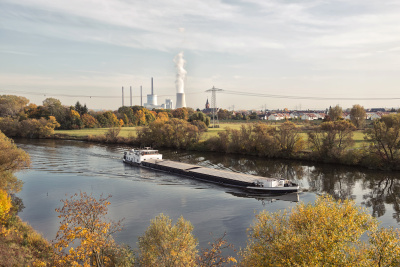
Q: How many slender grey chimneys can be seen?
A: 4